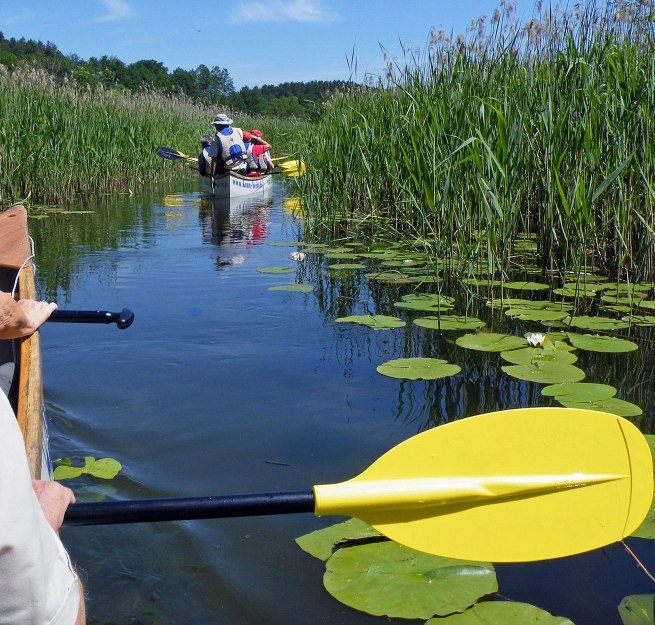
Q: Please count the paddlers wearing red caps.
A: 2